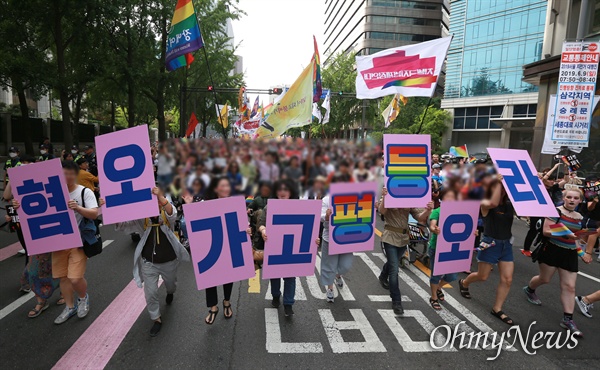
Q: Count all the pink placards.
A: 8